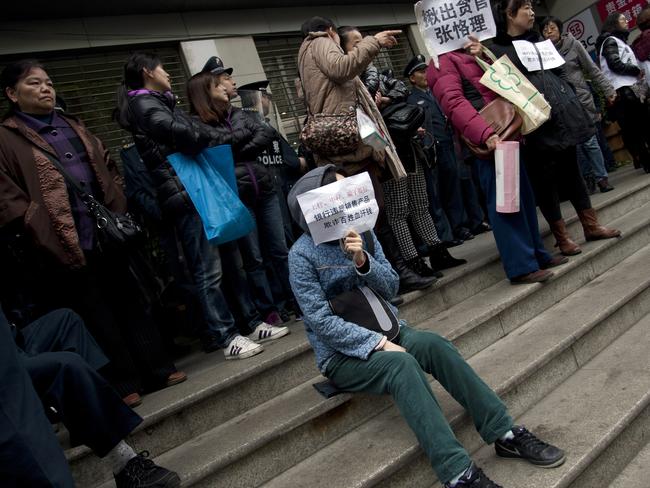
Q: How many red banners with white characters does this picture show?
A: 1